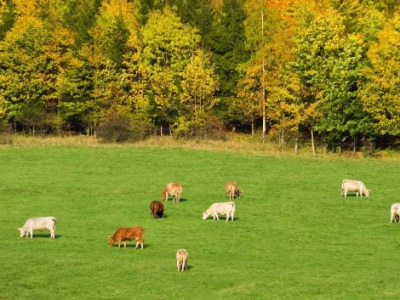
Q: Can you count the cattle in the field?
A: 9